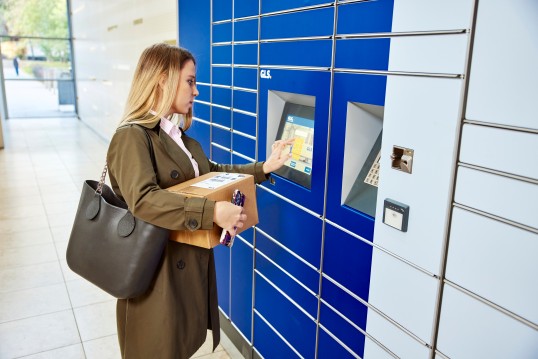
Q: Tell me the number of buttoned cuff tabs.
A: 1